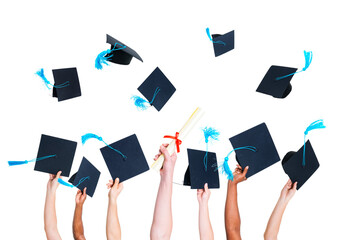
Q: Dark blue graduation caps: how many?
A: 11